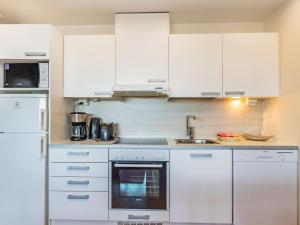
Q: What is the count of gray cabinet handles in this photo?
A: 11